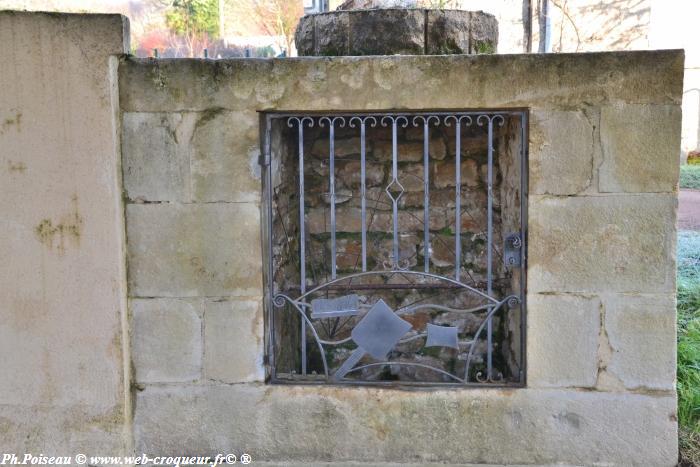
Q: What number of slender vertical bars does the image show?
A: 7